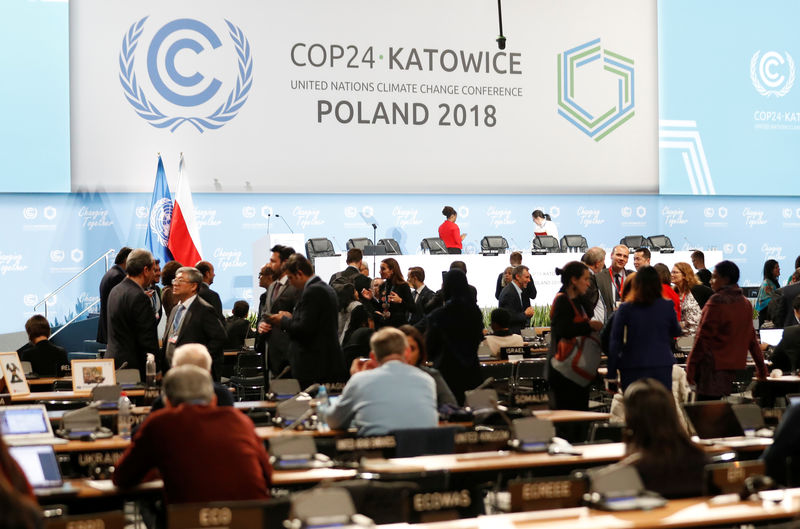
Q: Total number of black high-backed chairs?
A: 9